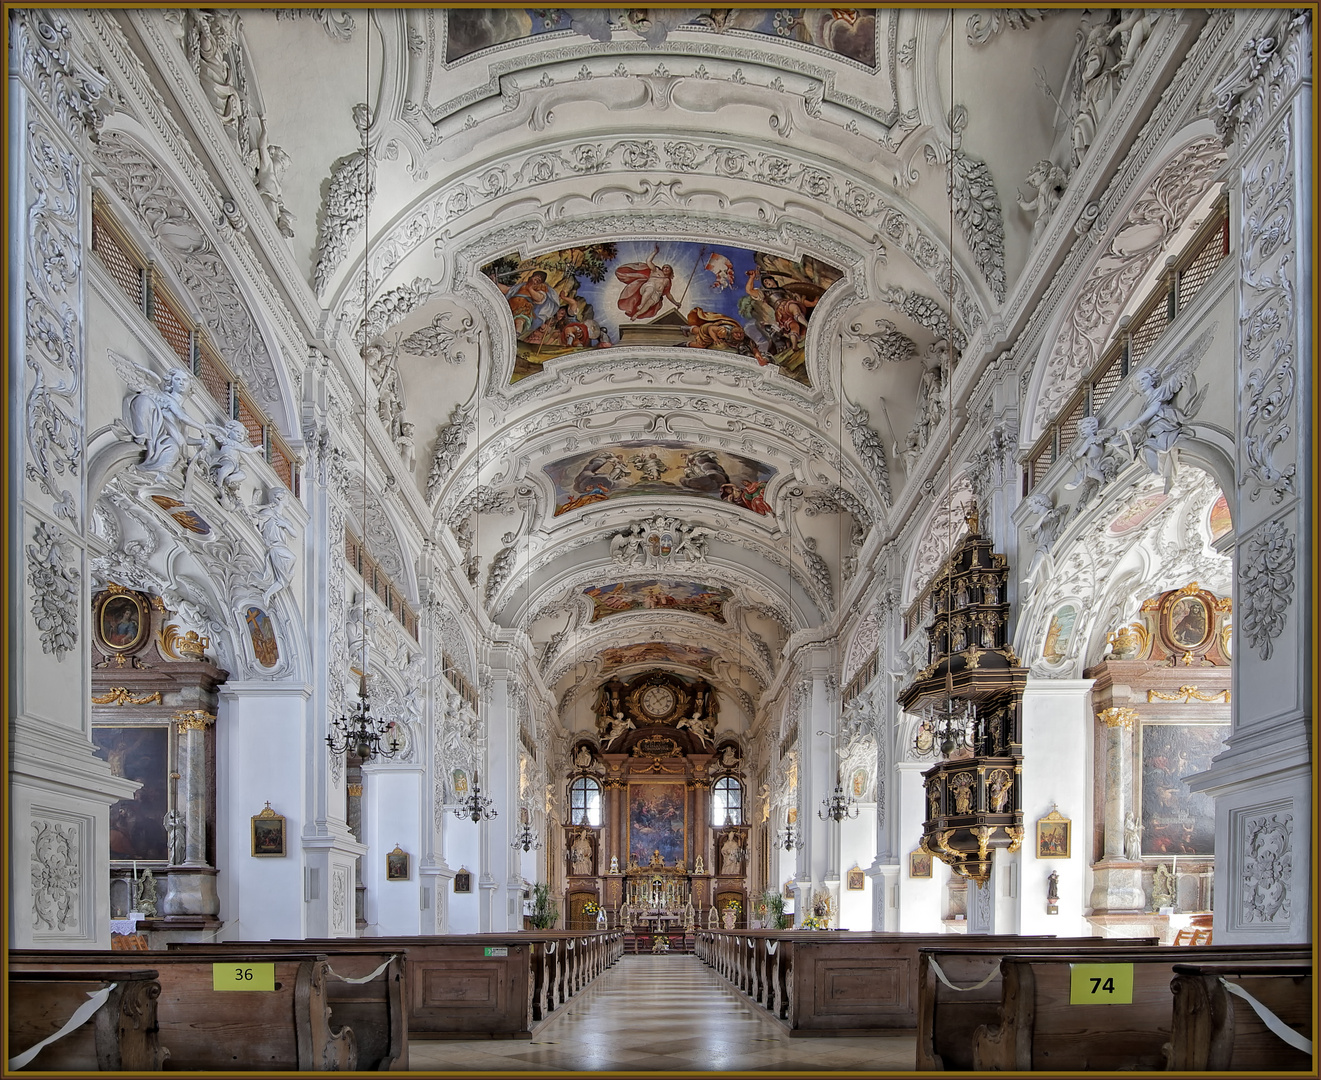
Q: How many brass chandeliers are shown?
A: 6